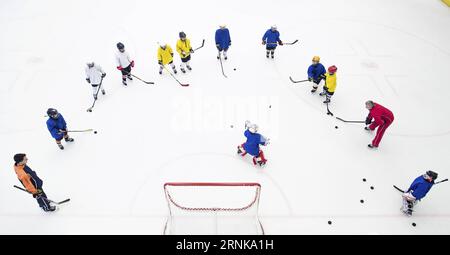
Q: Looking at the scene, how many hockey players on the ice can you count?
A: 13